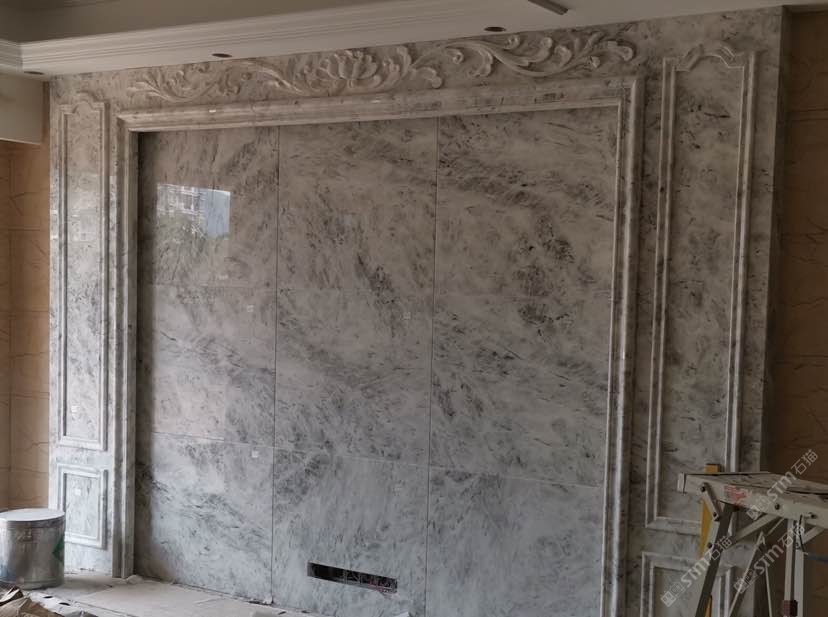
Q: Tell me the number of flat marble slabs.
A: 9